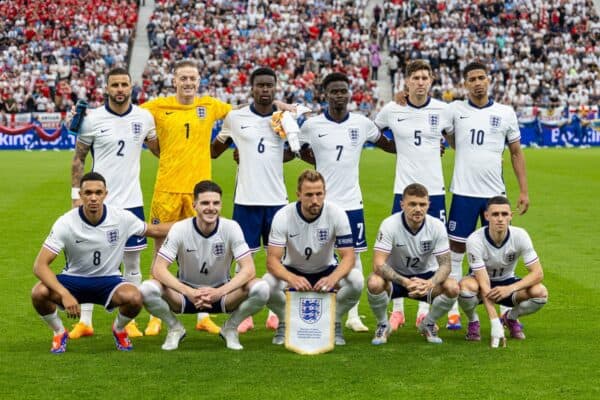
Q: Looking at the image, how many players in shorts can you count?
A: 11